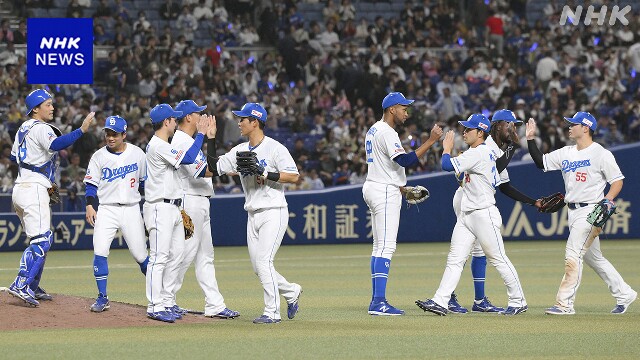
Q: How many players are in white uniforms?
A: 9